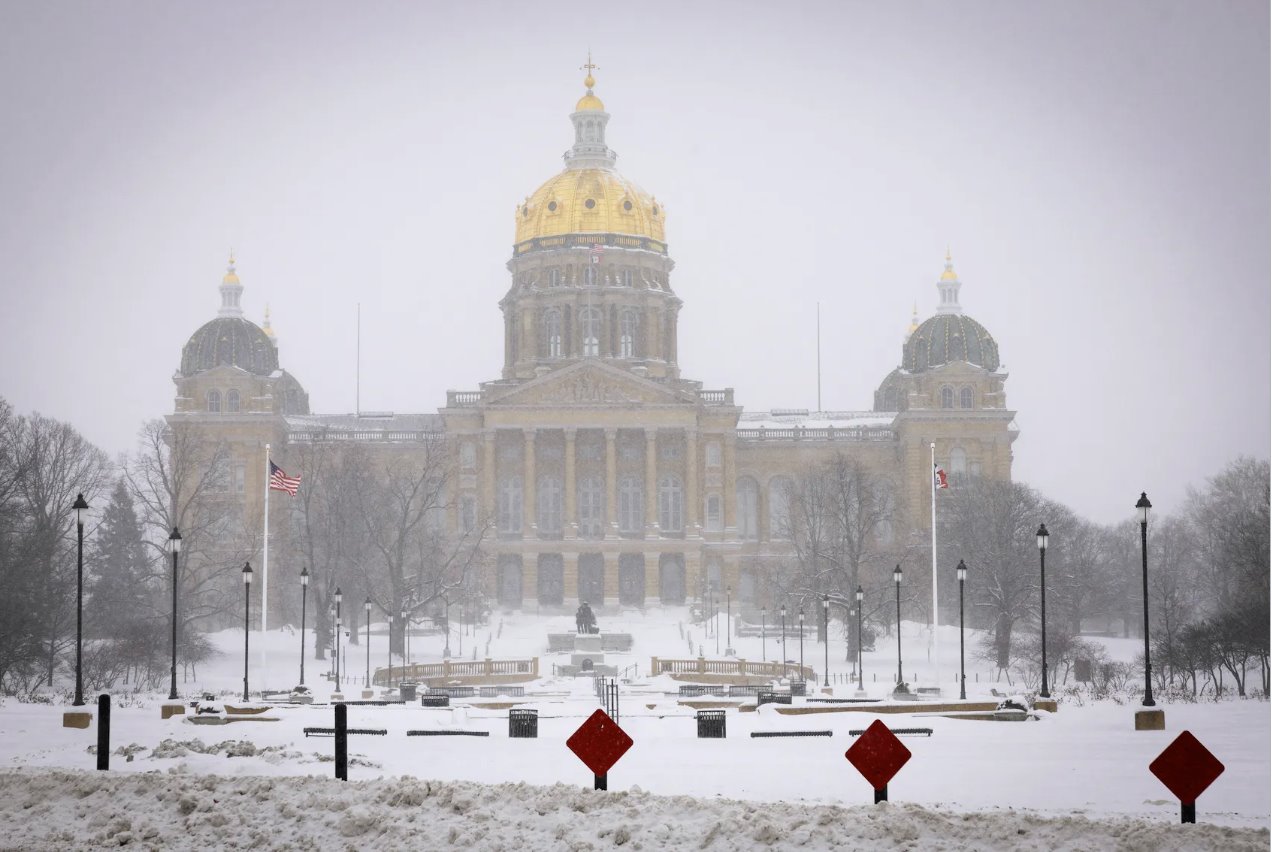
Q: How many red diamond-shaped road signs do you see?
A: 3